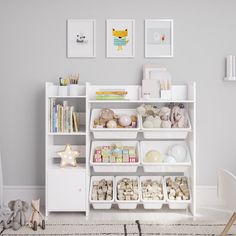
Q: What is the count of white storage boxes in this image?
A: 8